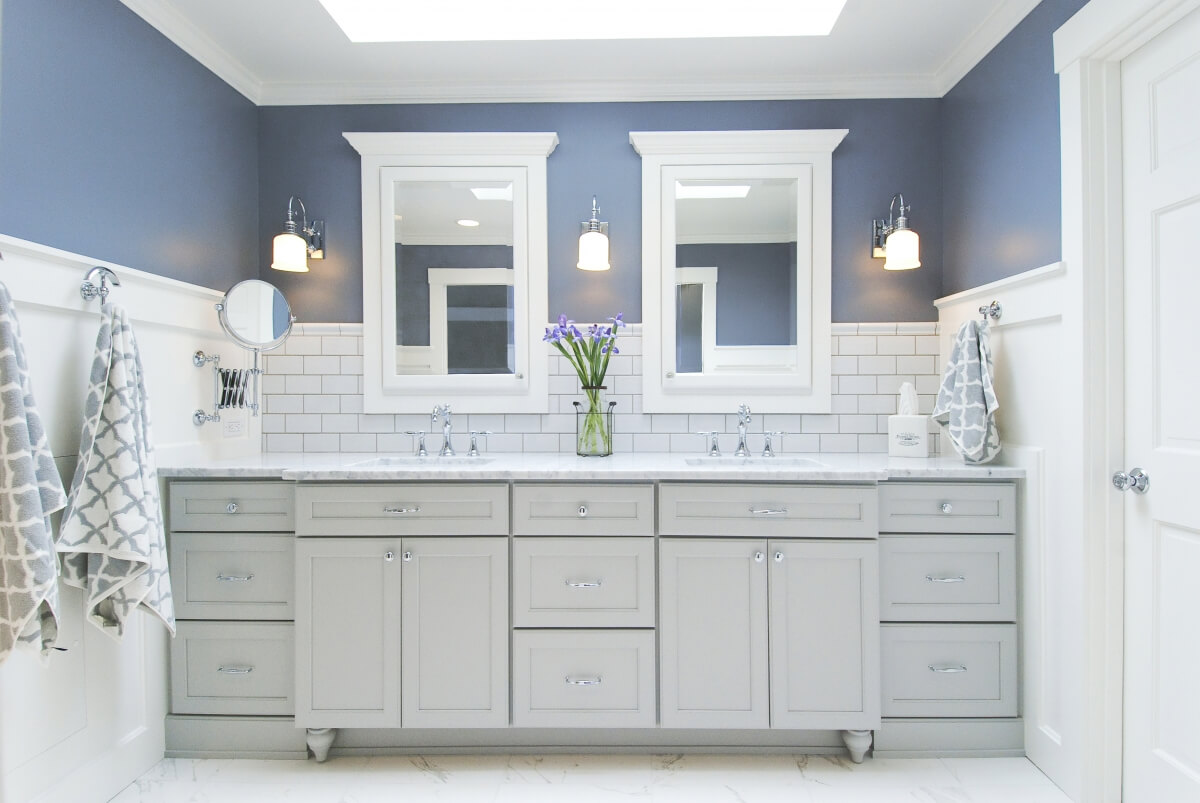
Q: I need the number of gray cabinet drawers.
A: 11